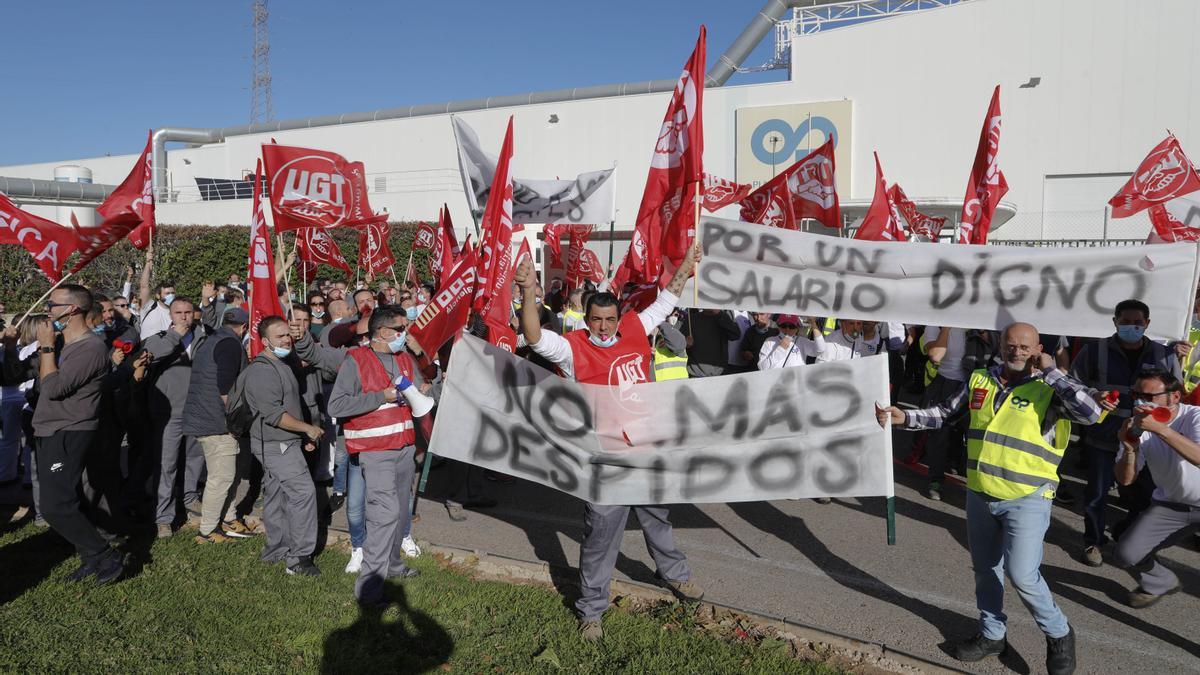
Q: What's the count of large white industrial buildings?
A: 1